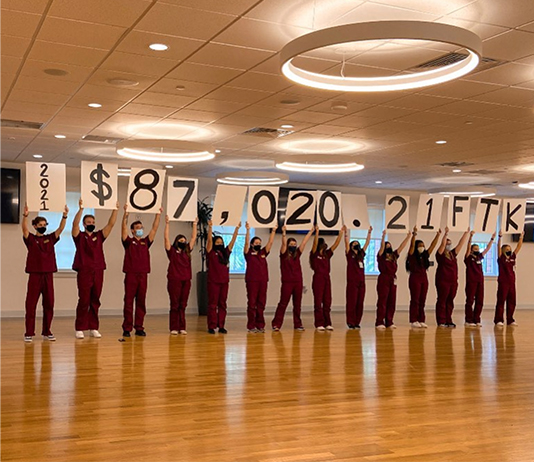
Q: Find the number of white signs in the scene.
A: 14